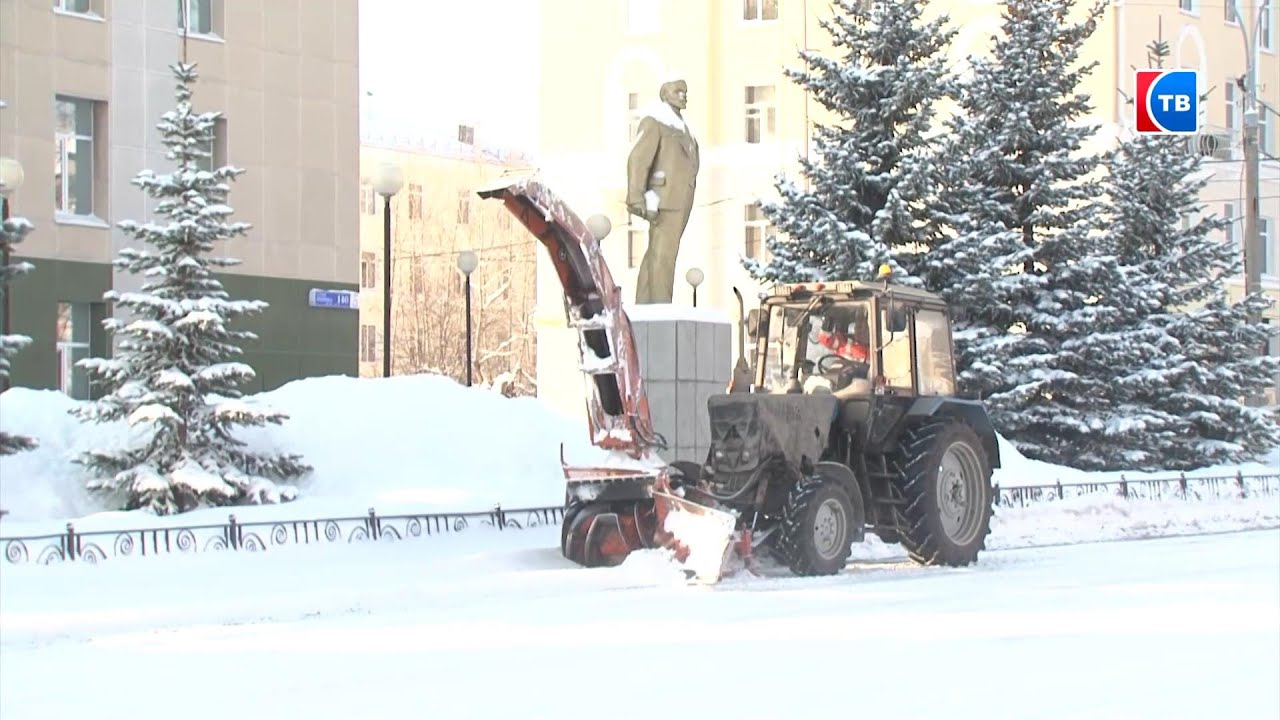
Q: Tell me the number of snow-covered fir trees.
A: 5